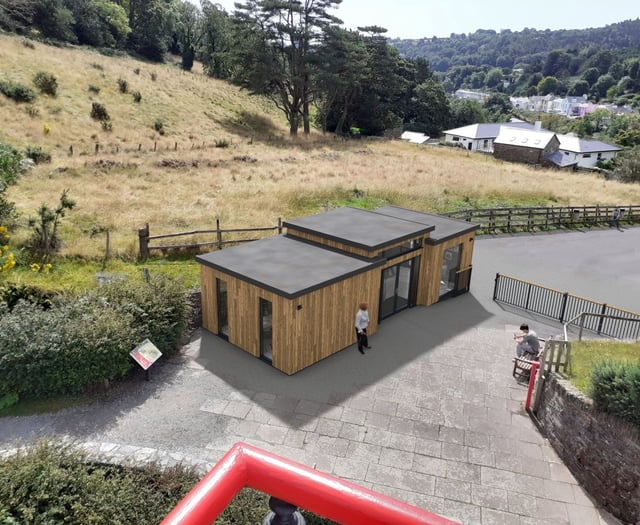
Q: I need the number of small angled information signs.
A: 1